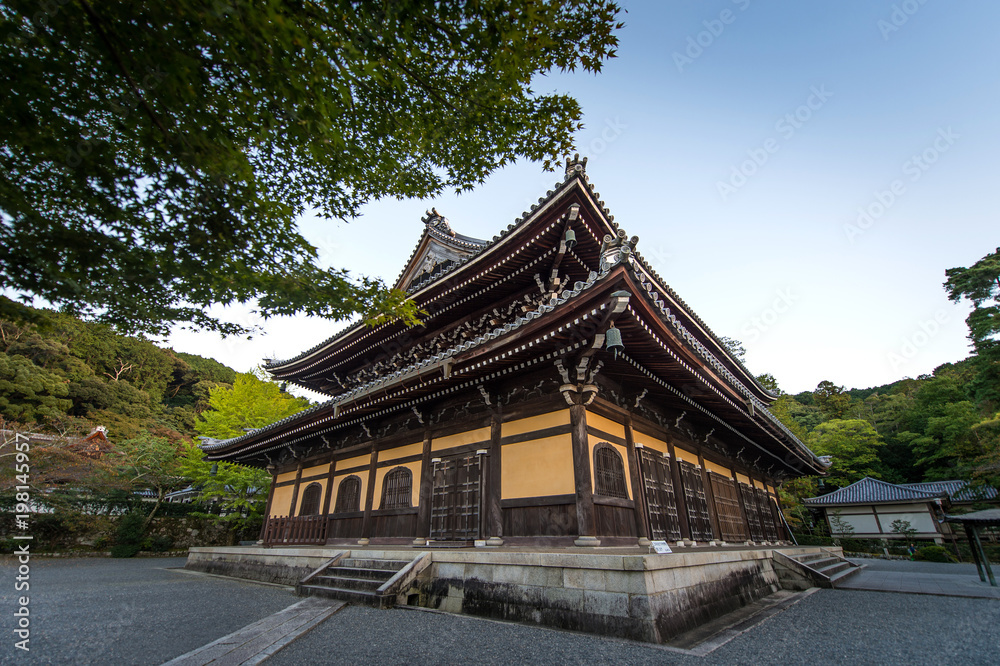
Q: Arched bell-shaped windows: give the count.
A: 4